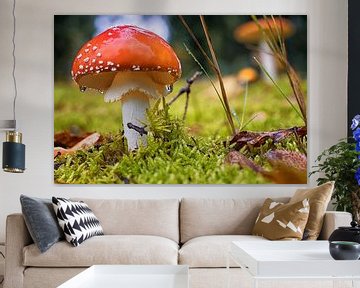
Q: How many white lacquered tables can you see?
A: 2